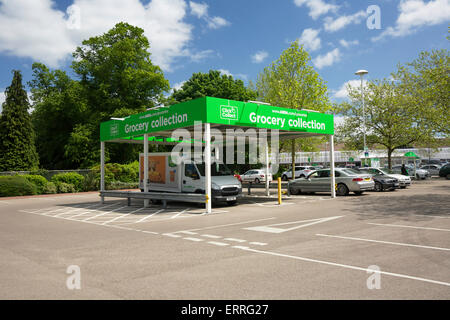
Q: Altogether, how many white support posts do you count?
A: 5